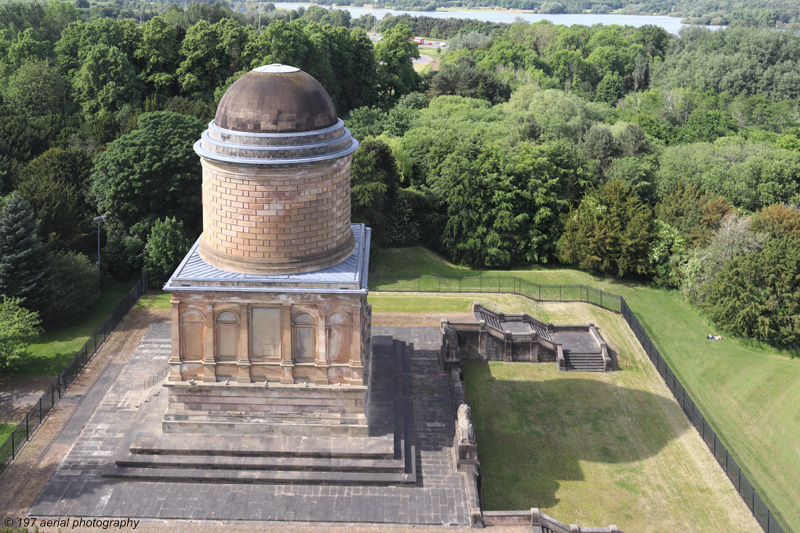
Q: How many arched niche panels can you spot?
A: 4